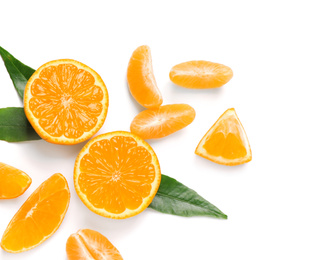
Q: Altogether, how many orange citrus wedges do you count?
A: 7